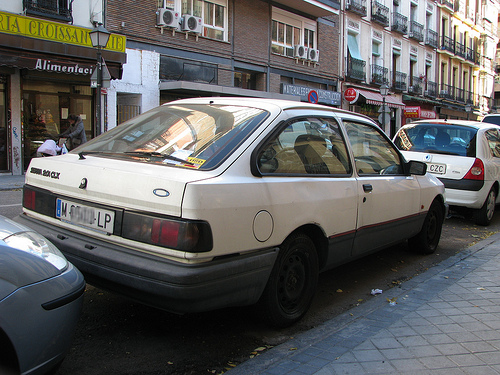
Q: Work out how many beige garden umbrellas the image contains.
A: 0